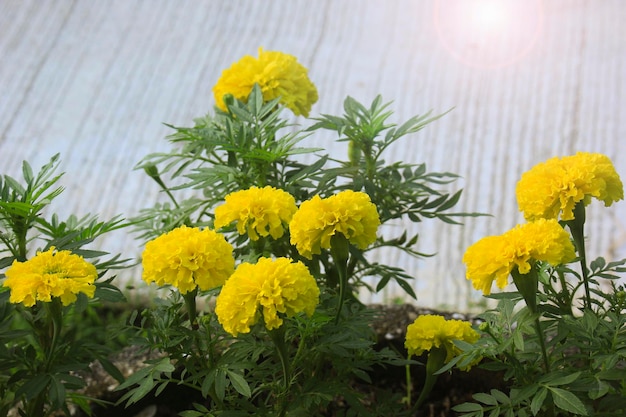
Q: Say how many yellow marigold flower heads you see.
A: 9